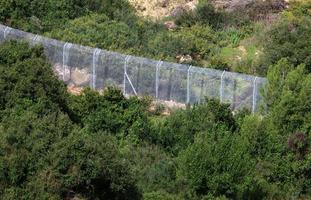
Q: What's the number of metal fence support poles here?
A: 9